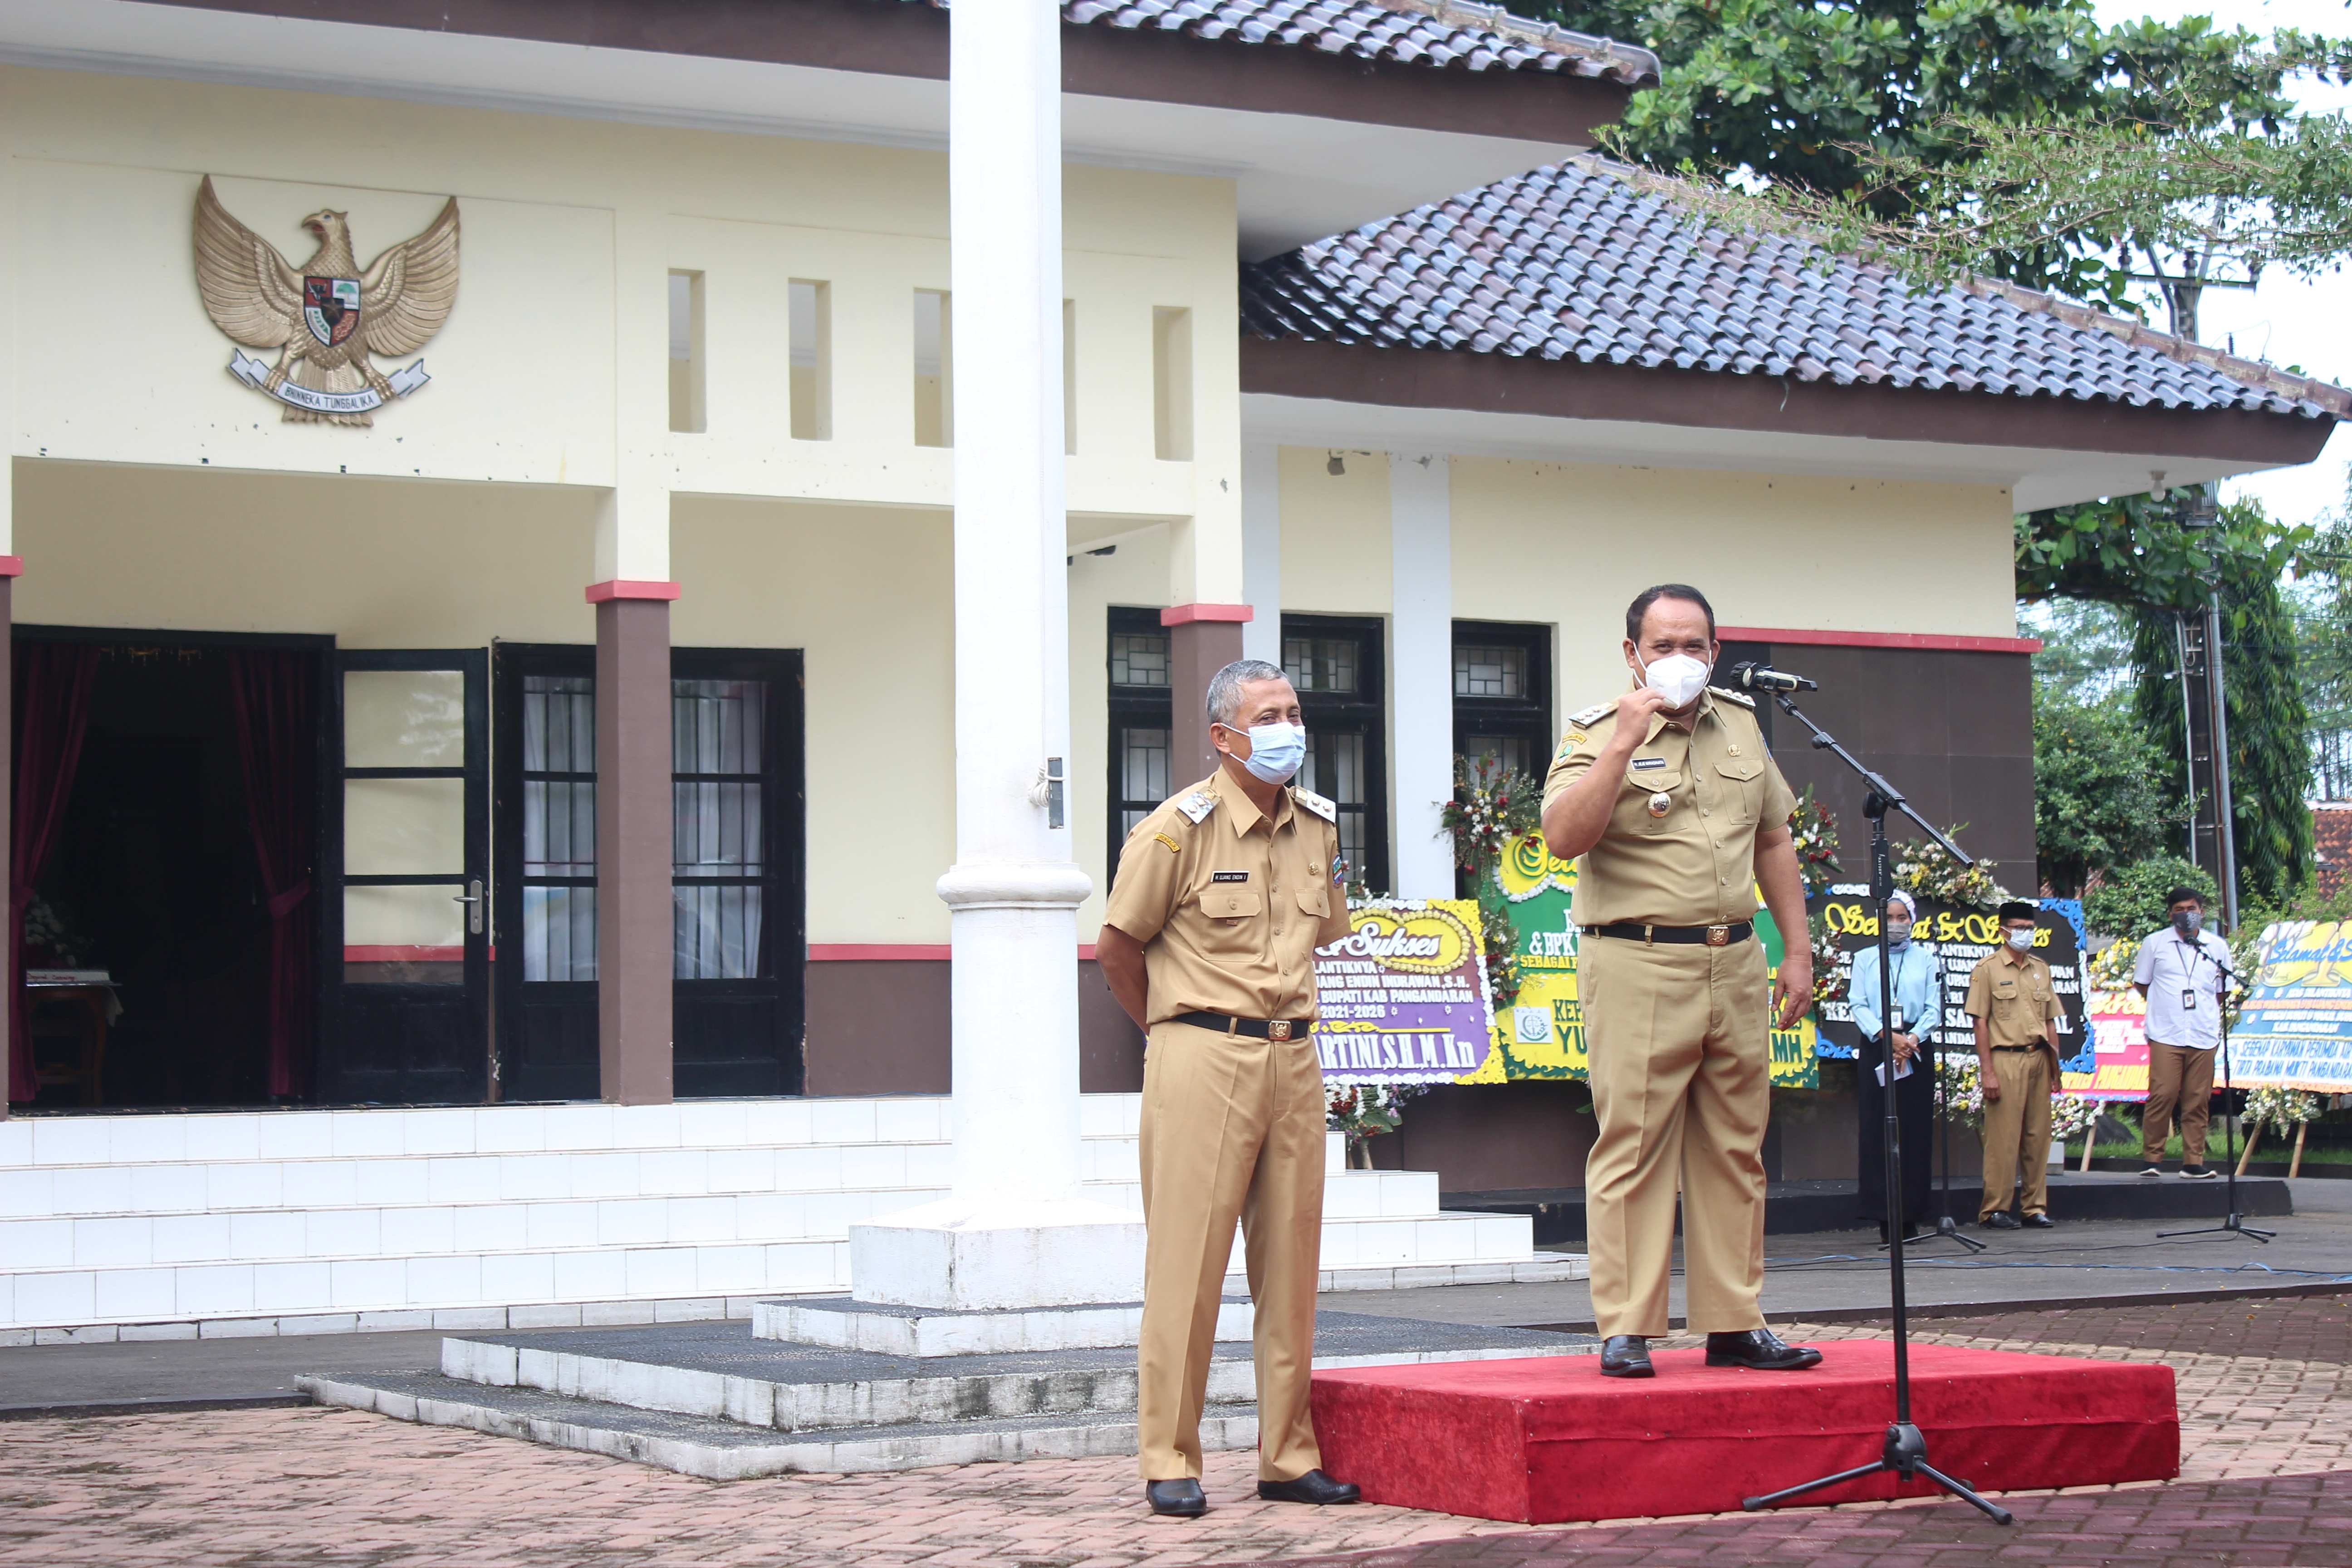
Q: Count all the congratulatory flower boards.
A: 5